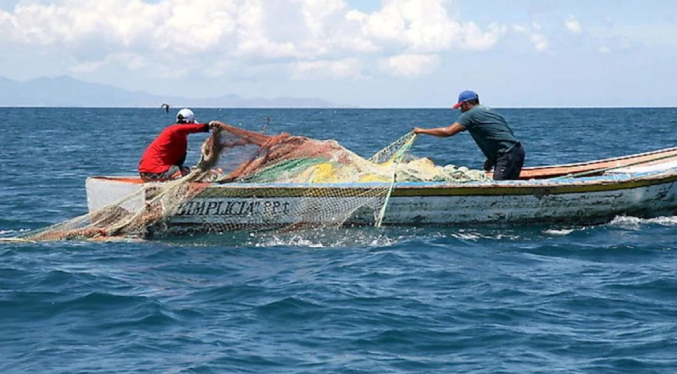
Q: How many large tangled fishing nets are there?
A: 1